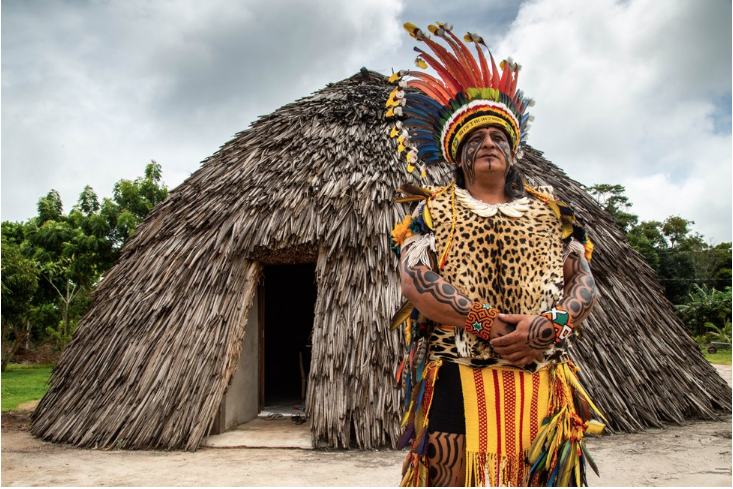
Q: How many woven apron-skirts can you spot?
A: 1